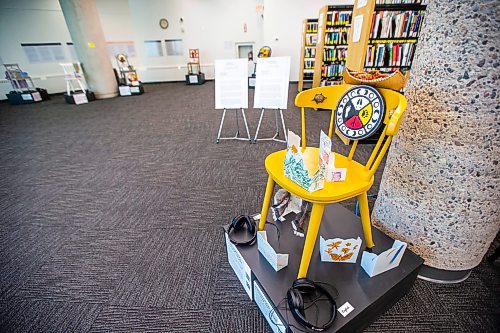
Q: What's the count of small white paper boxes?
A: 3